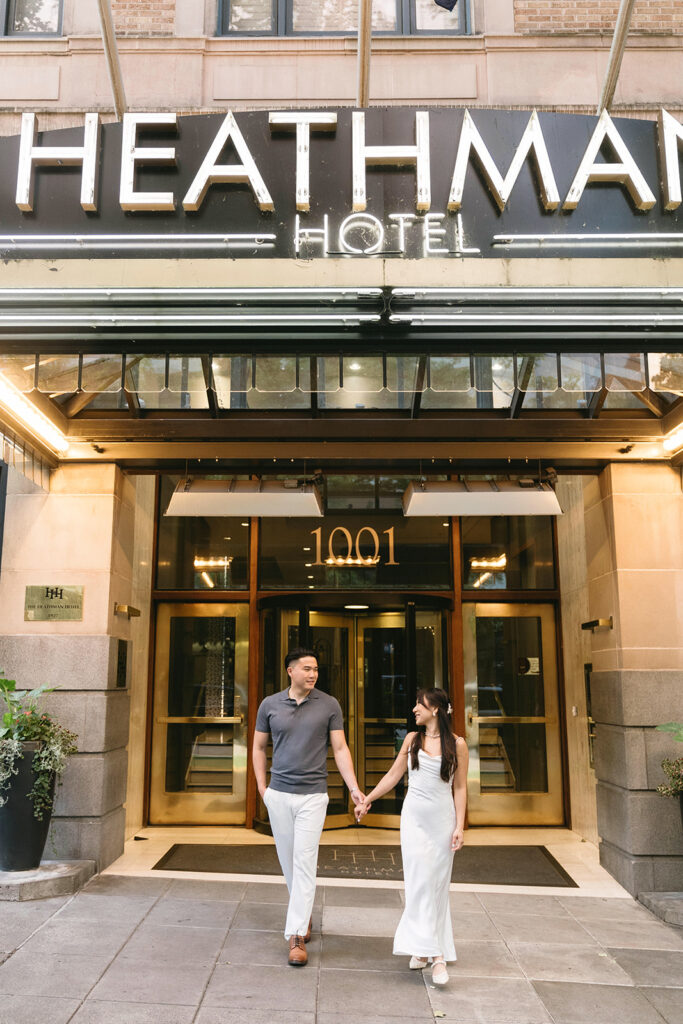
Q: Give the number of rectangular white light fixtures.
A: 2